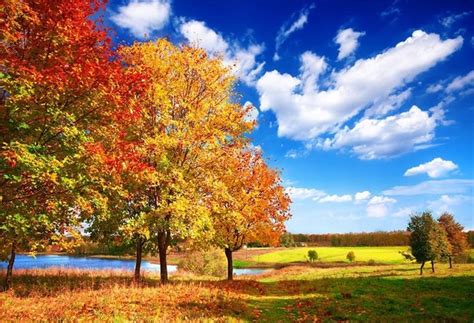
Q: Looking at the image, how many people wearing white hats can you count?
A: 0